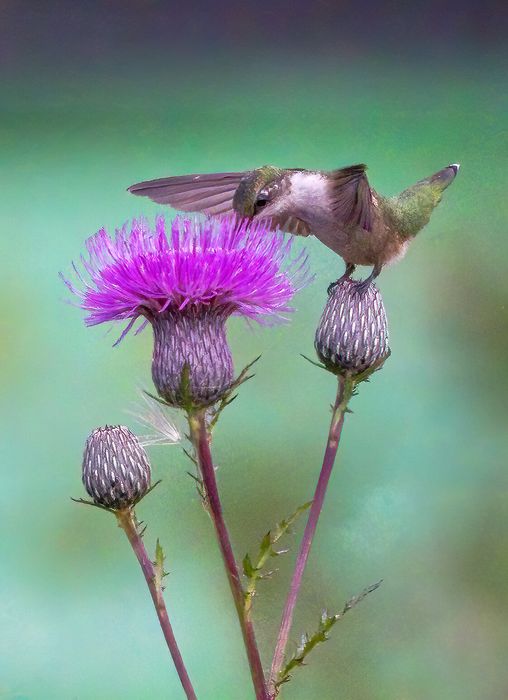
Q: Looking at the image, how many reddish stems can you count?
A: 3